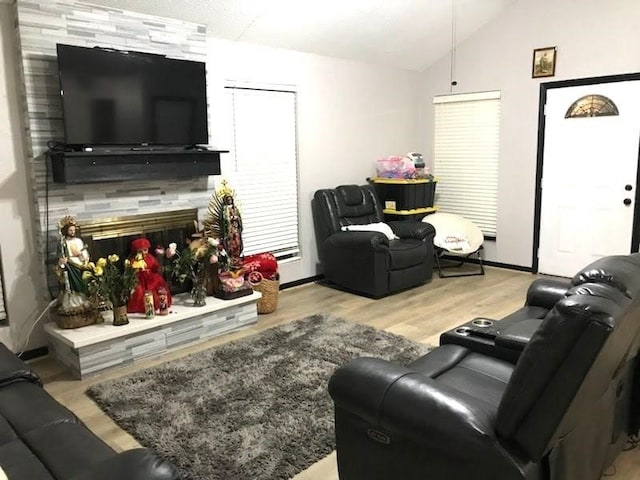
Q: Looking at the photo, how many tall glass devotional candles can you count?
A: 2